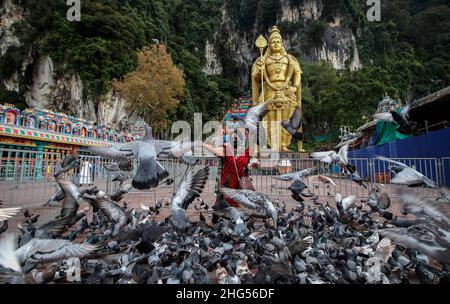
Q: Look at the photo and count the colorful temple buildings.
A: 1